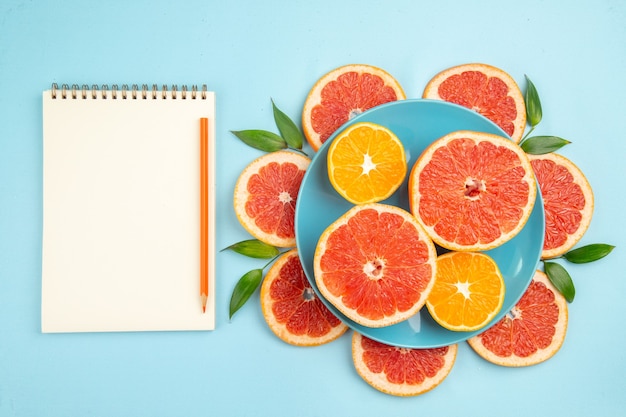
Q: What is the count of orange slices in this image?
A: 2